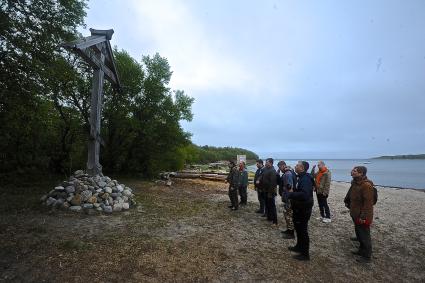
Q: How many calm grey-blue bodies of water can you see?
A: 1